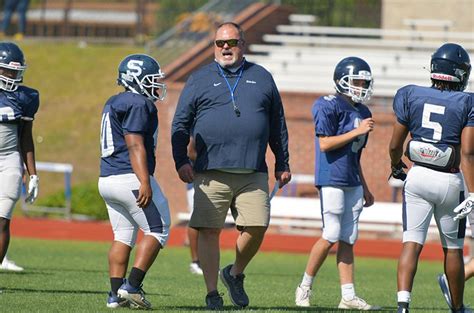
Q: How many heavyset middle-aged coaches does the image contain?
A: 1